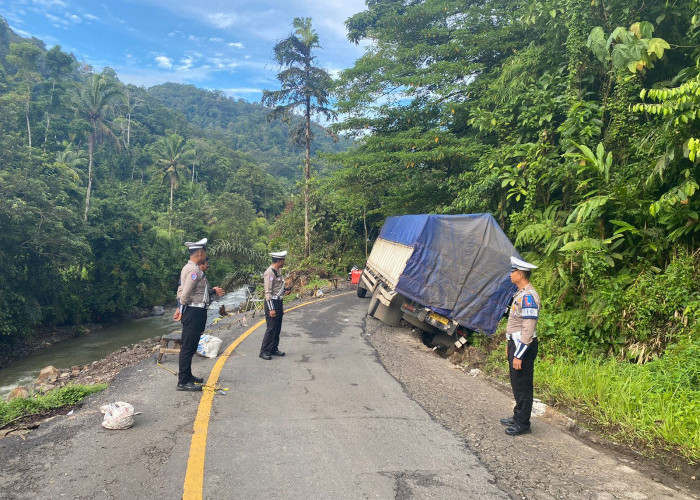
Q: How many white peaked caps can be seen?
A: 3